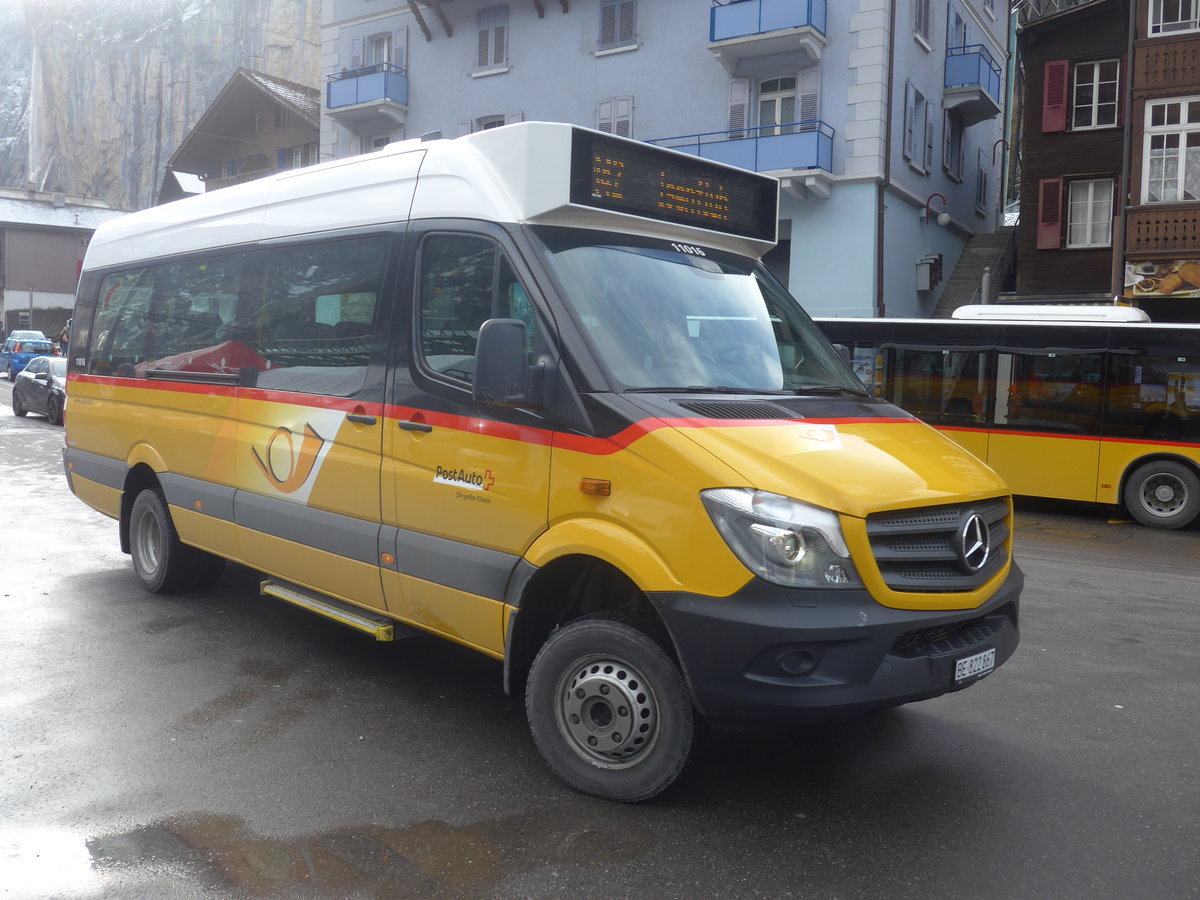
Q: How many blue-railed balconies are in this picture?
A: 4